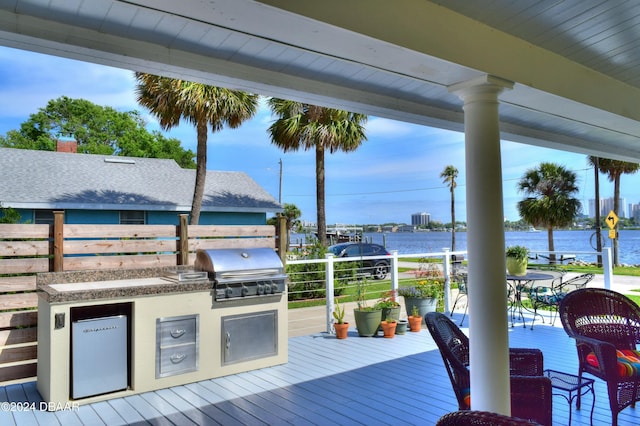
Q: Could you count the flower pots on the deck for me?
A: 8